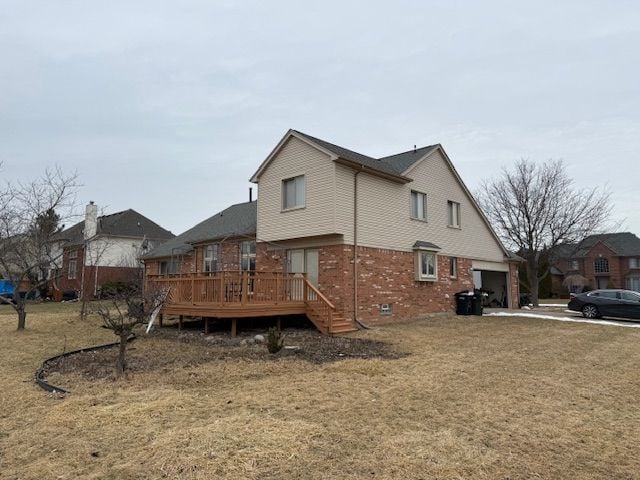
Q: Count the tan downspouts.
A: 1